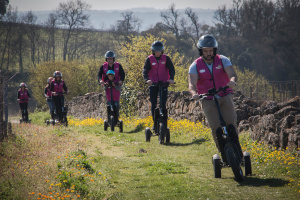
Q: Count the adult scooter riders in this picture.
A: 6